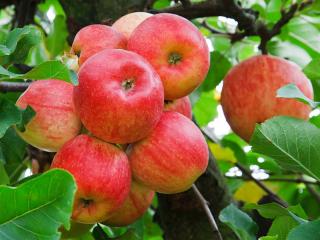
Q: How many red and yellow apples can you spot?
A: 10